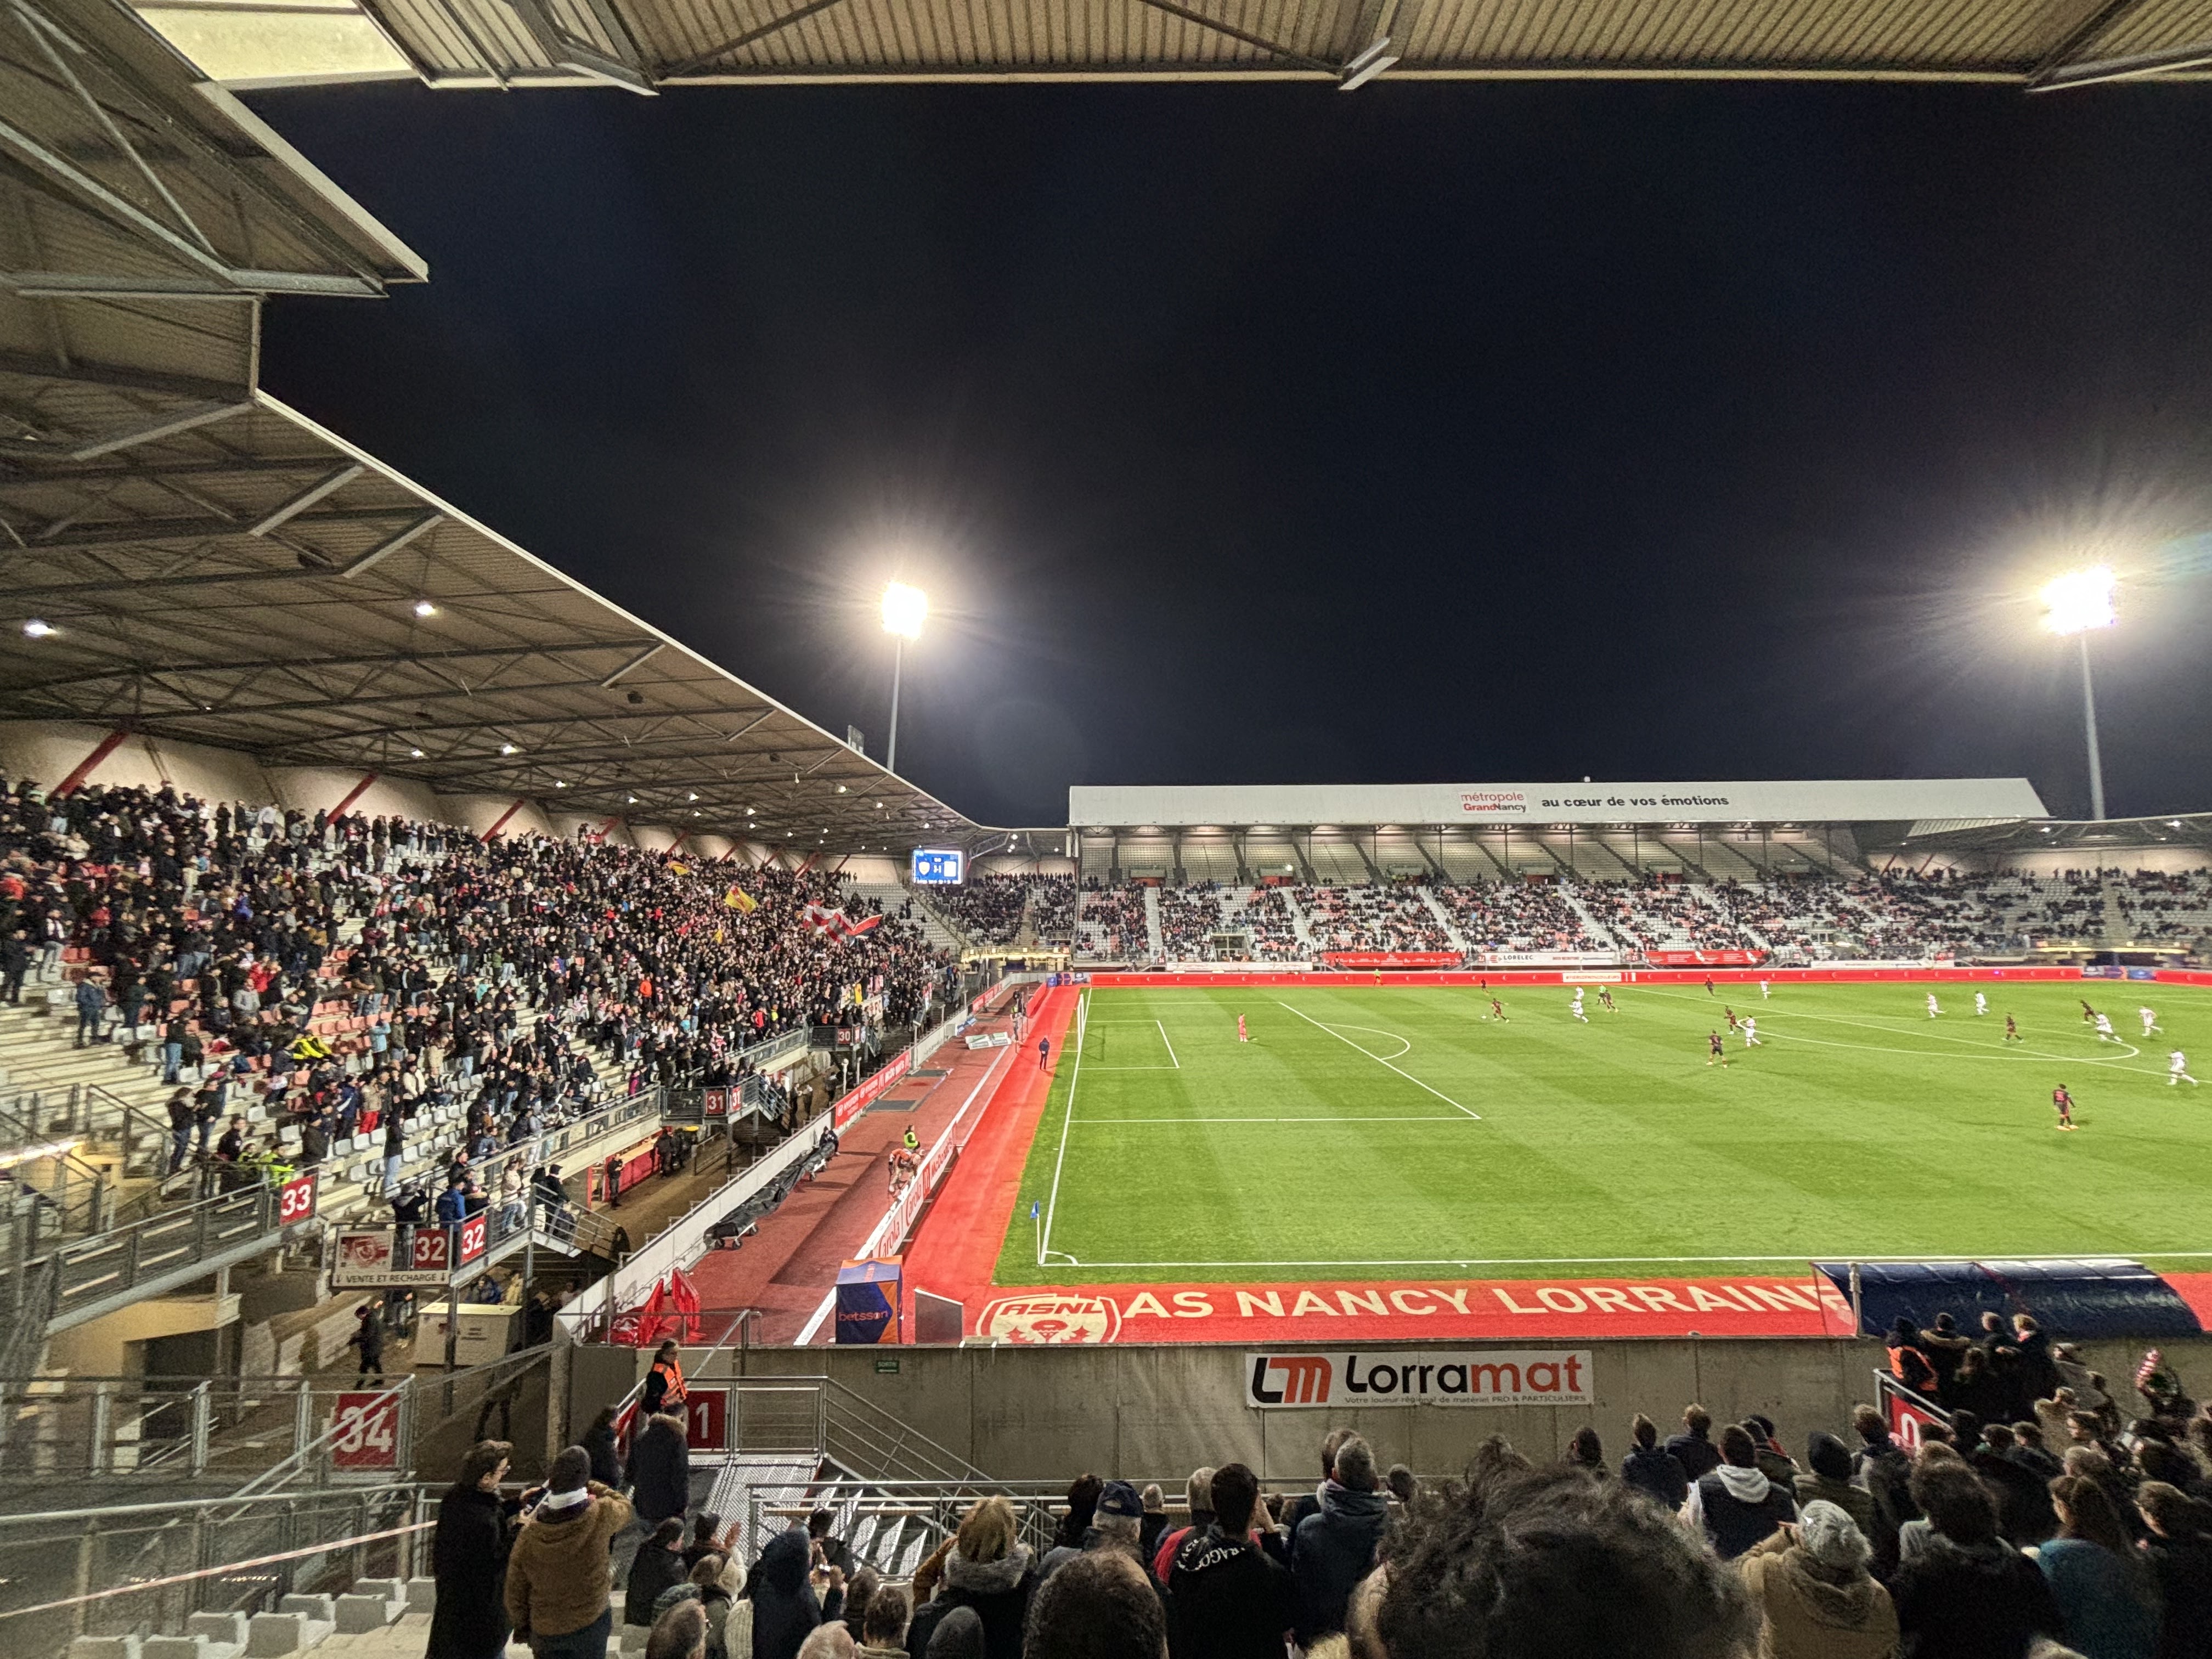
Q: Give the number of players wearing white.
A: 9